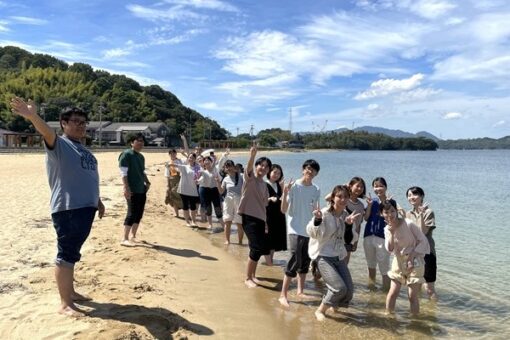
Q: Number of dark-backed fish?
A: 0